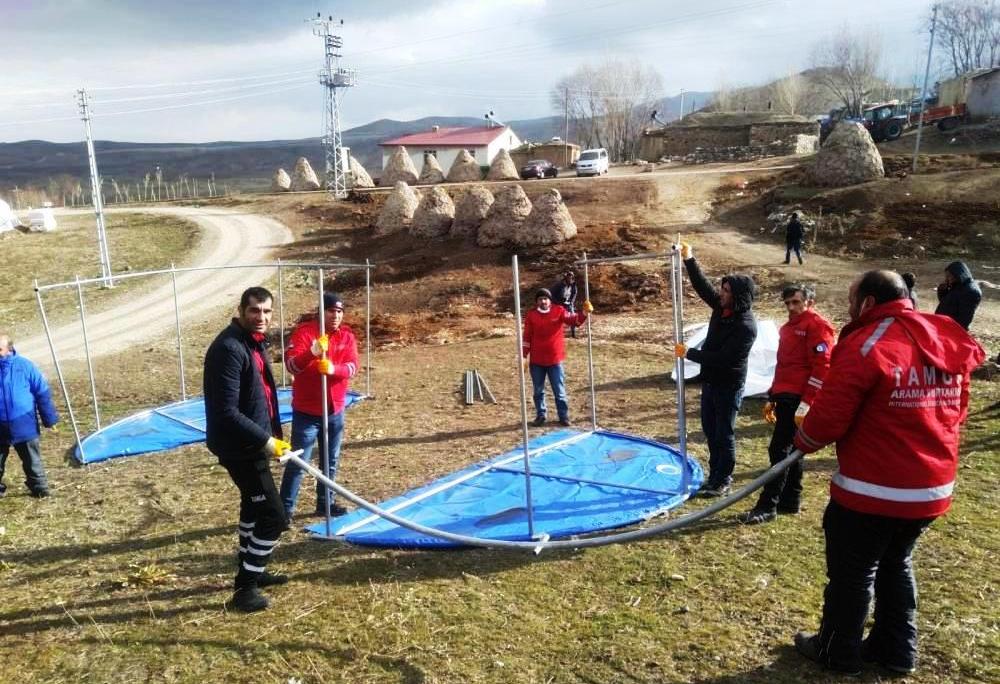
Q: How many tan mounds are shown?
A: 13